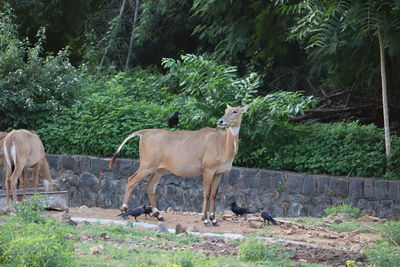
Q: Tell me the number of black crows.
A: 5